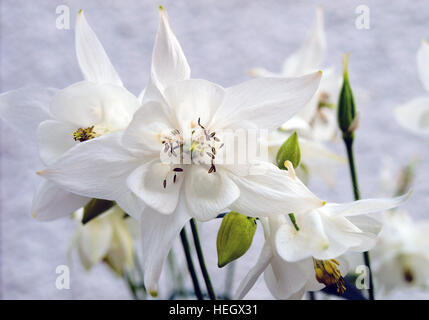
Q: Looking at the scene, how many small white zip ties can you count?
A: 0